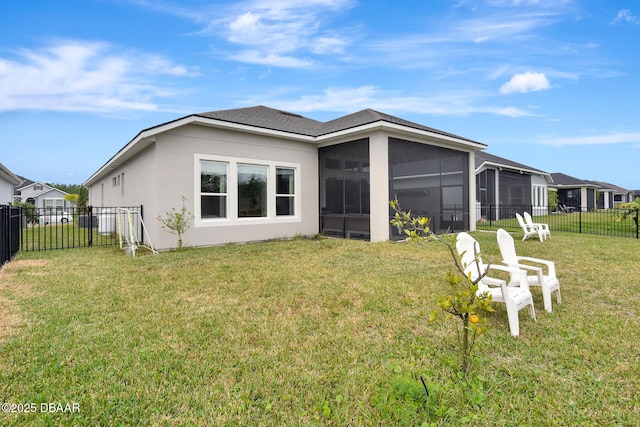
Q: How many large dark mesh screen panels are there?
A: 2